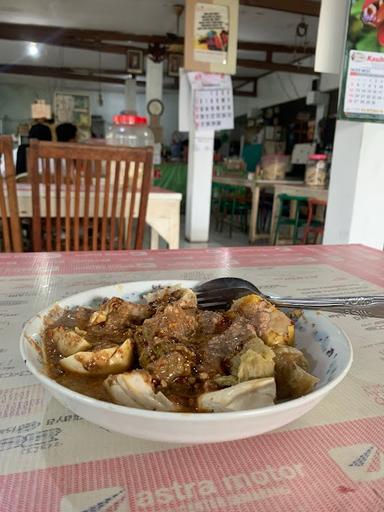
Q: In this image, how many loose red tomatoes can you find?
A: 0